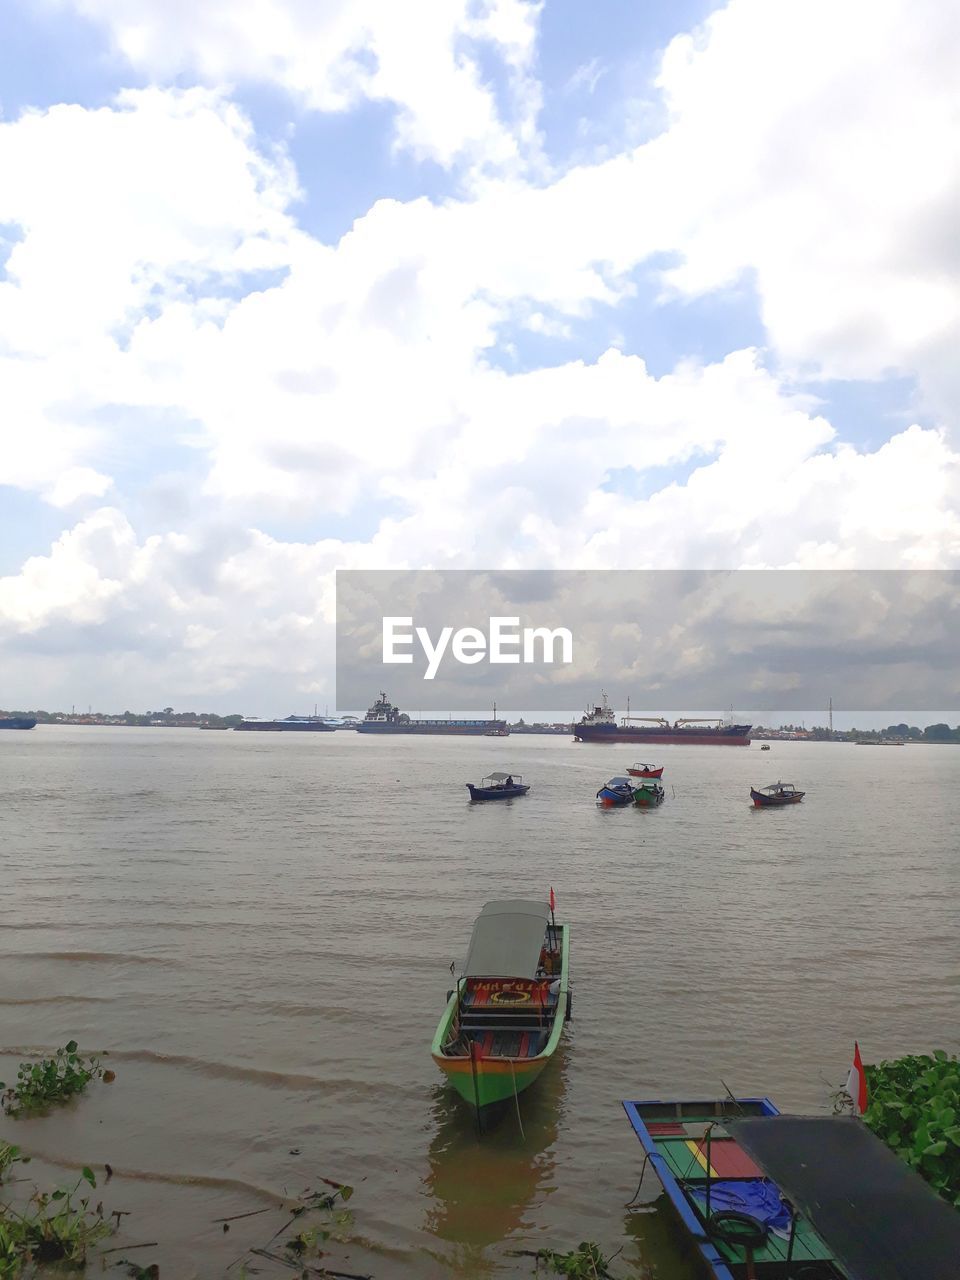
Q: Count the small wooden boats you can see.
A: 7